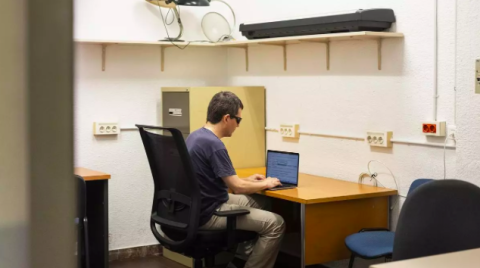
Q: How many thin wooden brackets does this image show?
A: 6